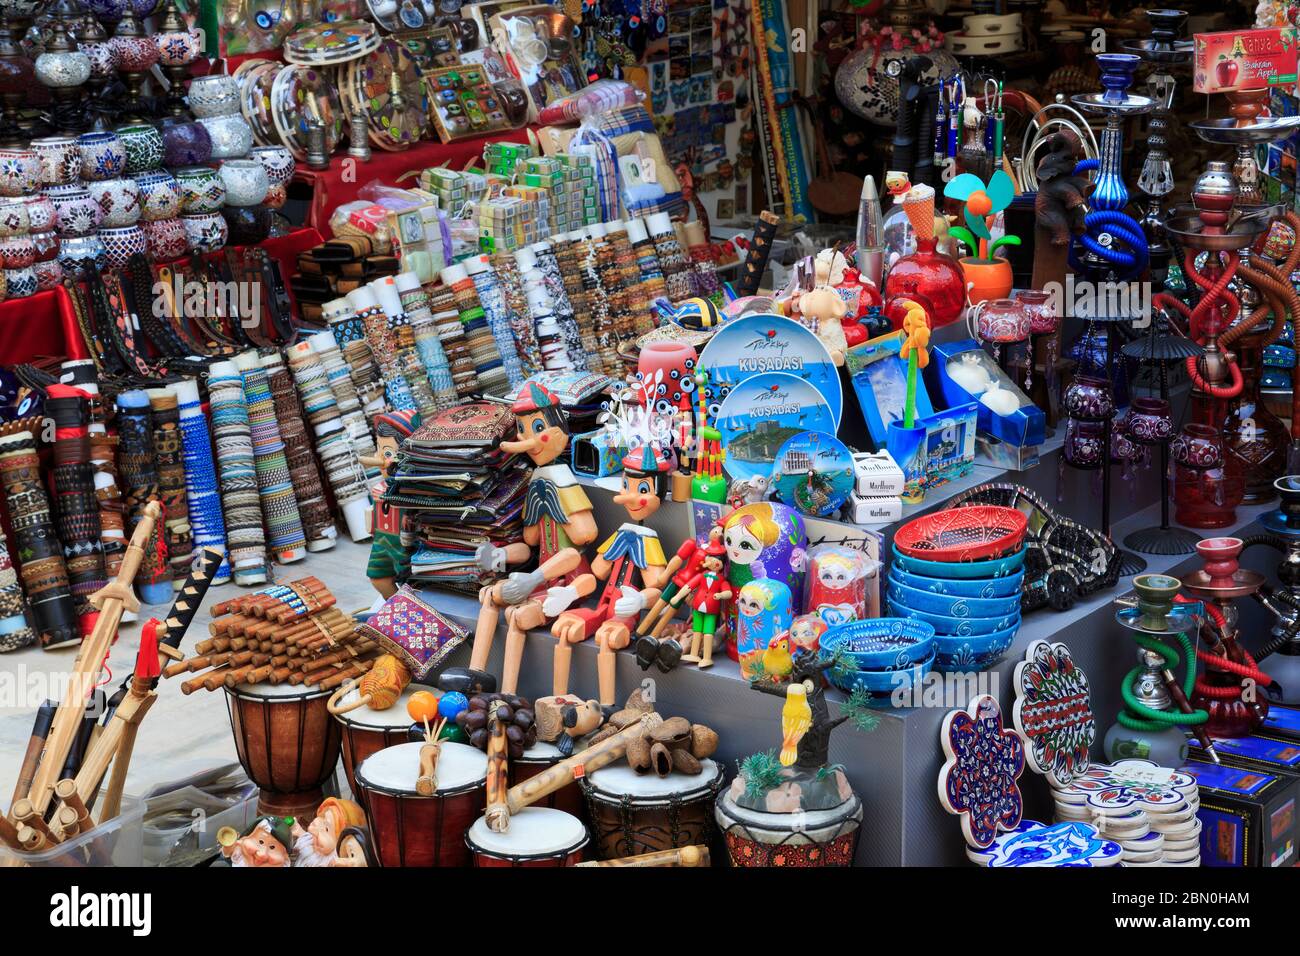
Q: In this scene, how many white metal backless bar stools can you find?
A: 0